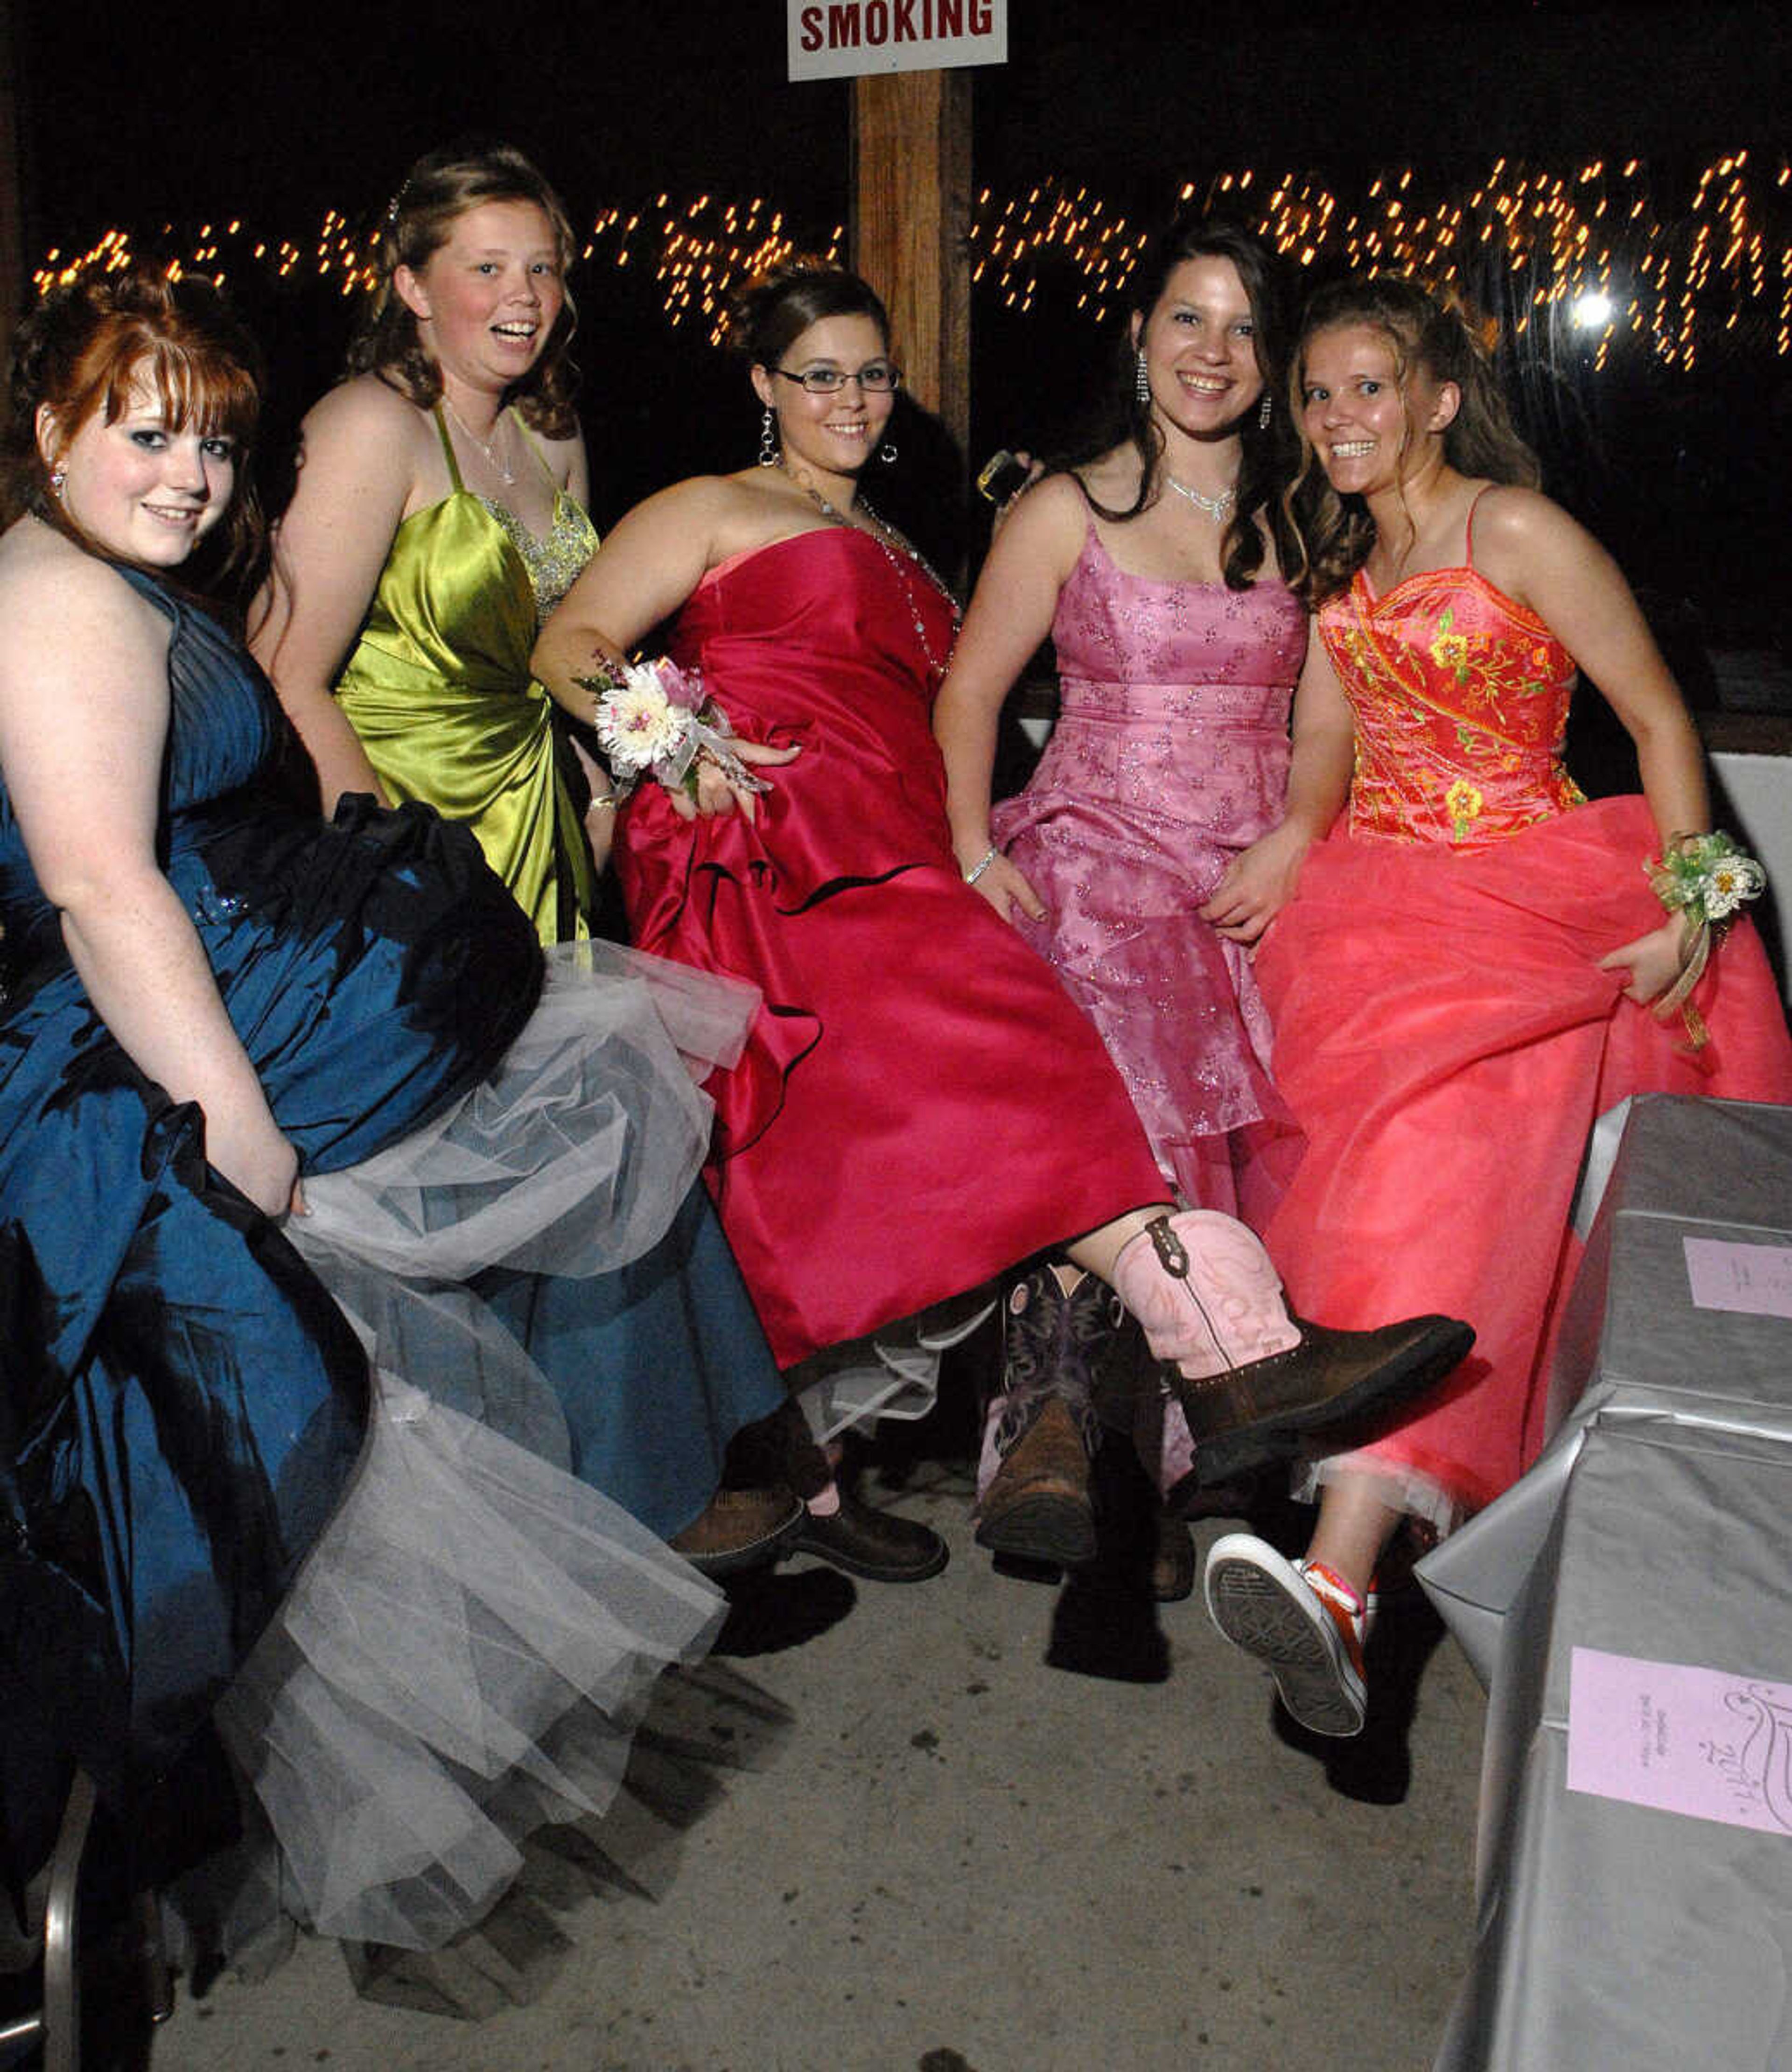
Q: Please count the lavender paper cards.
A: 2